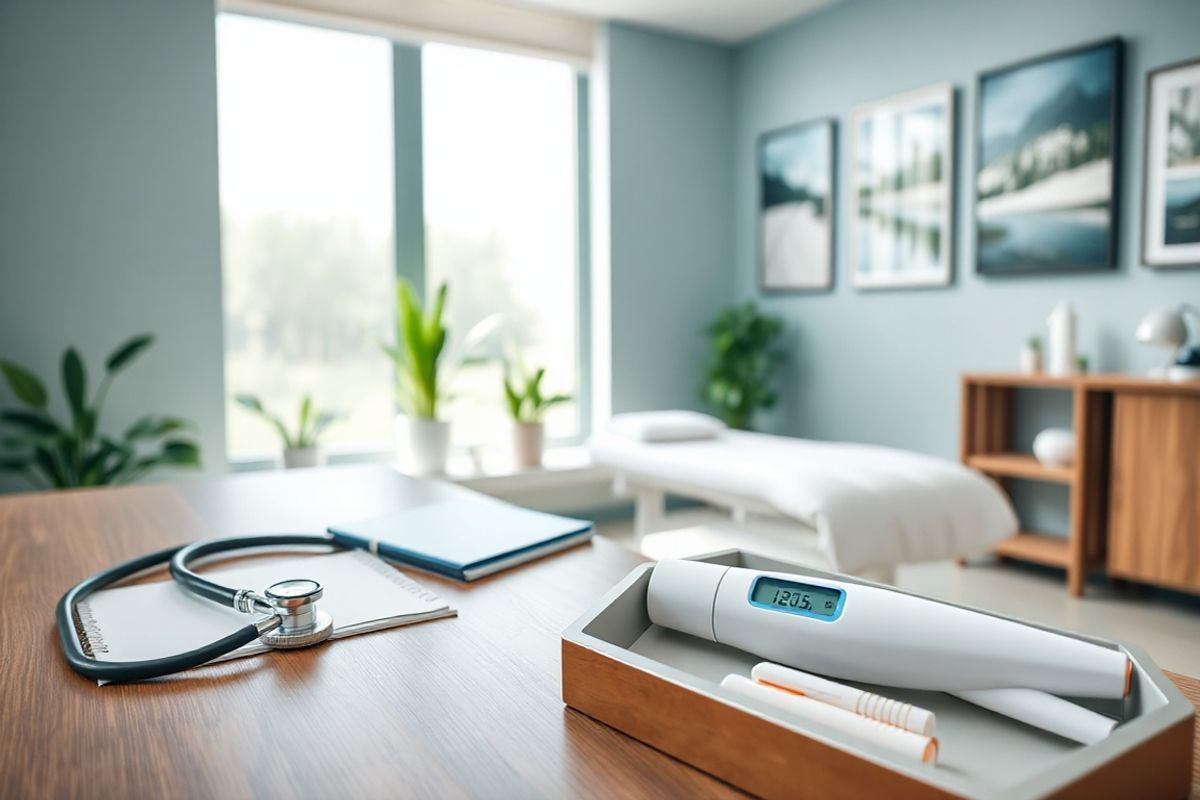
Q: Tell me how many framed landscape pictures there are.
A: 4